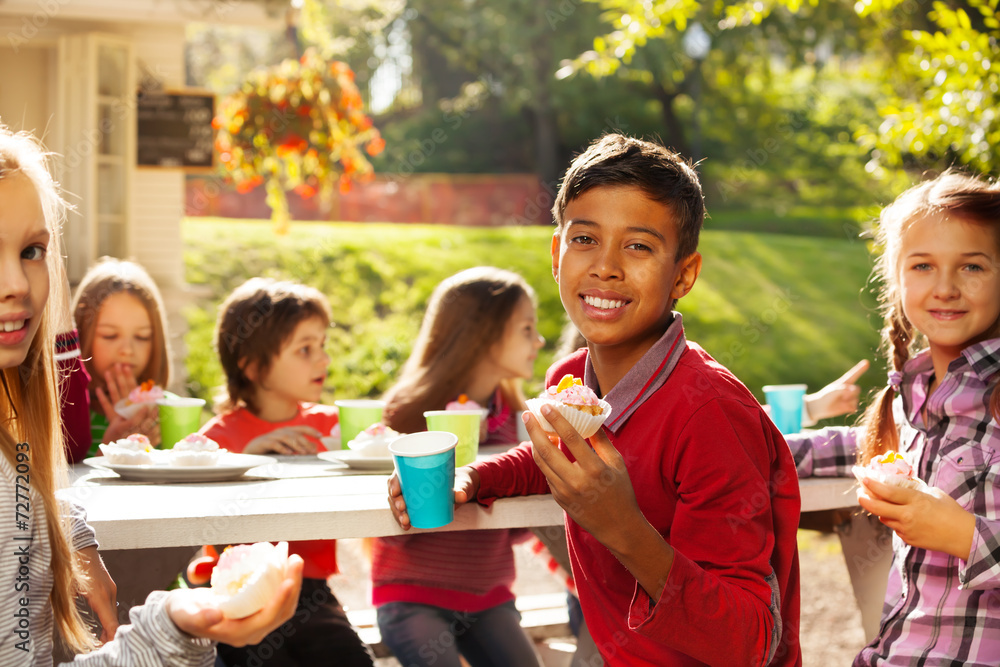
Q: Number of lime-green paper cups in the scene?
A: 3